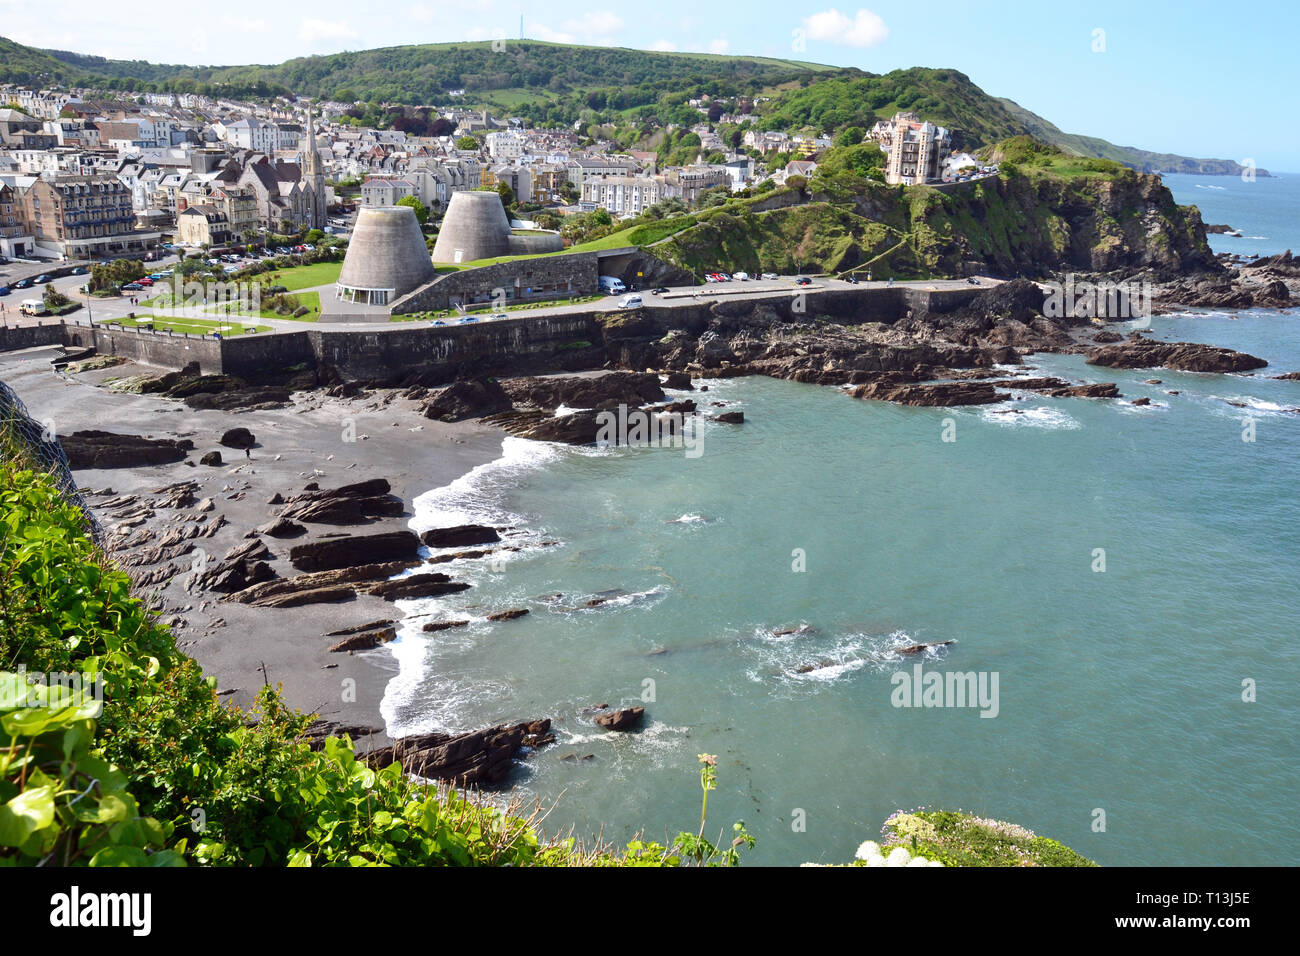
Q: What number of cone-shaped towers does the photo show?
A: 2